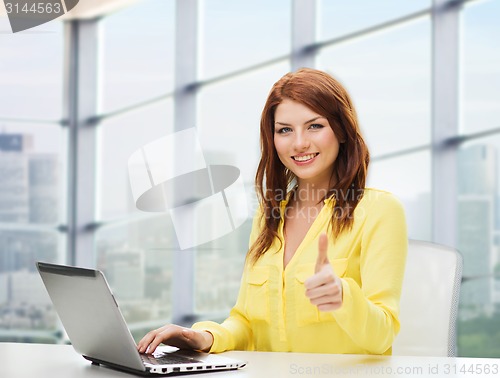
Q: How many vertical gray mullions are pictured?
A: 4